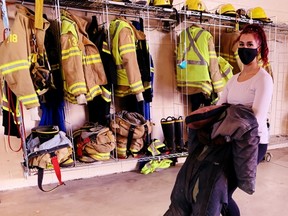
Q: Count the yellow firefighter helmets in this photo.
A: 4